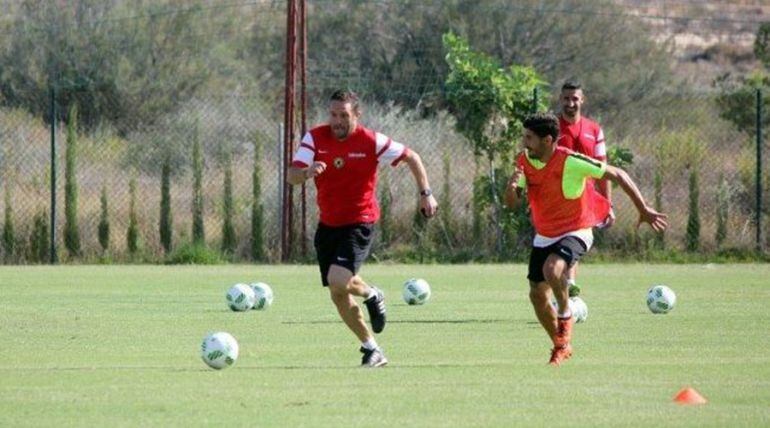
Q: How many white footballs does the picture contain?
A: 6